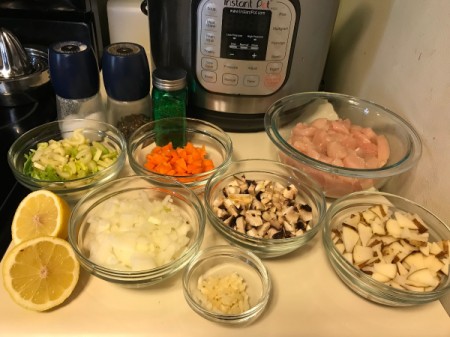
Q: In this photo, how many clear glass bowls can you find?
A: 7